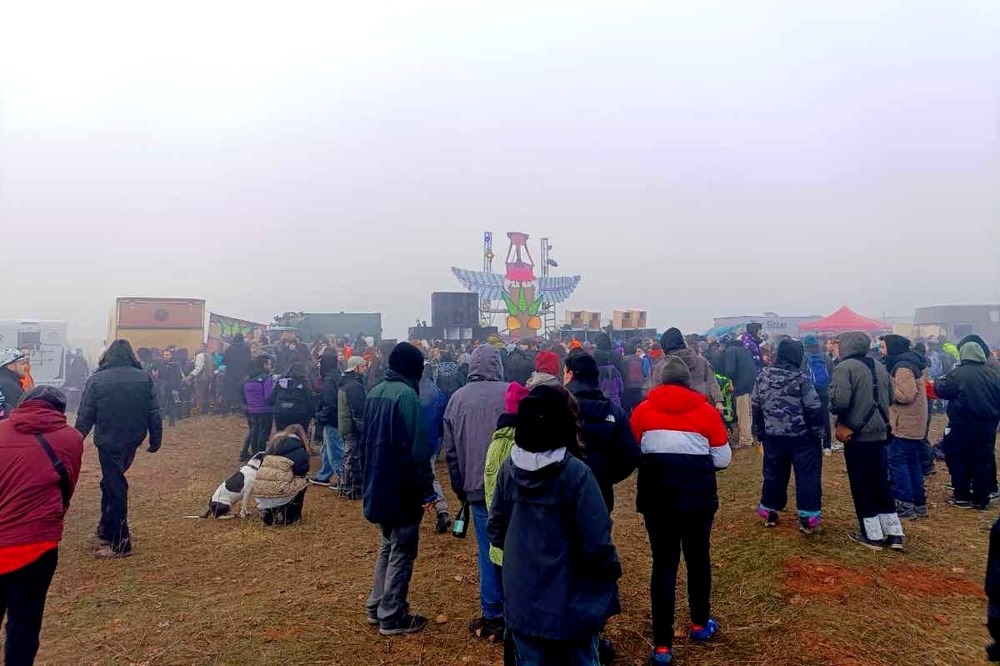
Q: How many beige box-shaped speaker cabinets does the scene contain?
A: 4